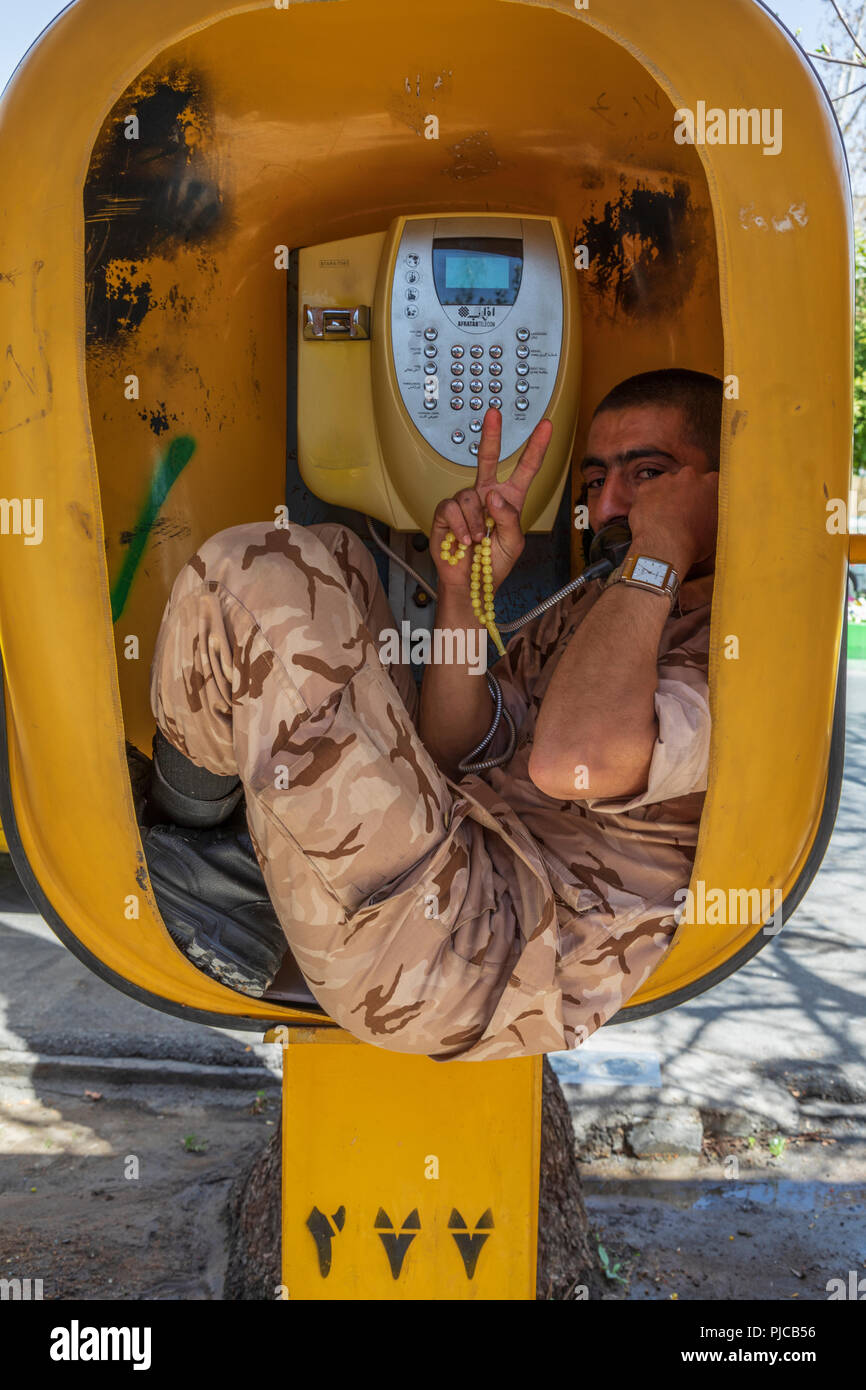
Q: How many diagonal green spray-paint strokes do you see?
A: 1